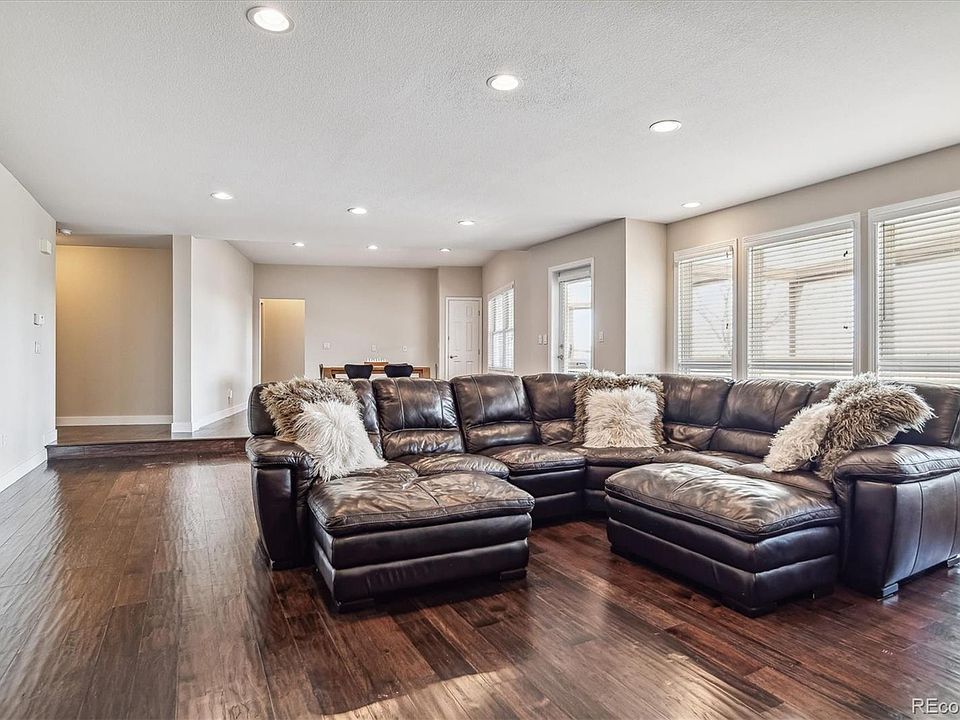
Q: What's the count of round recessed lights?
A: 10